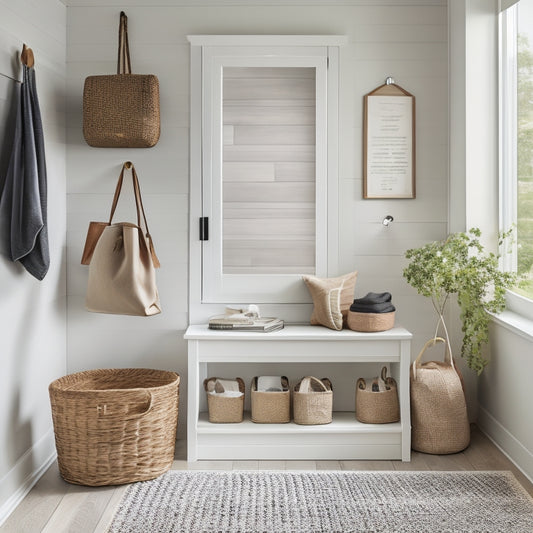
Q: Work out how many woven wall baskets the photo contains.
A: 1